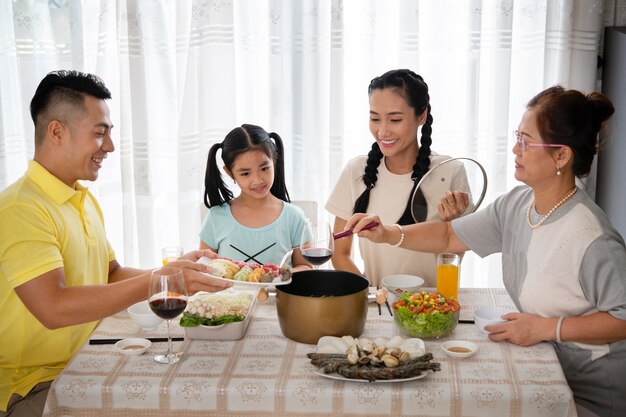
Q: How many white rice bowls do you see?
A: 3